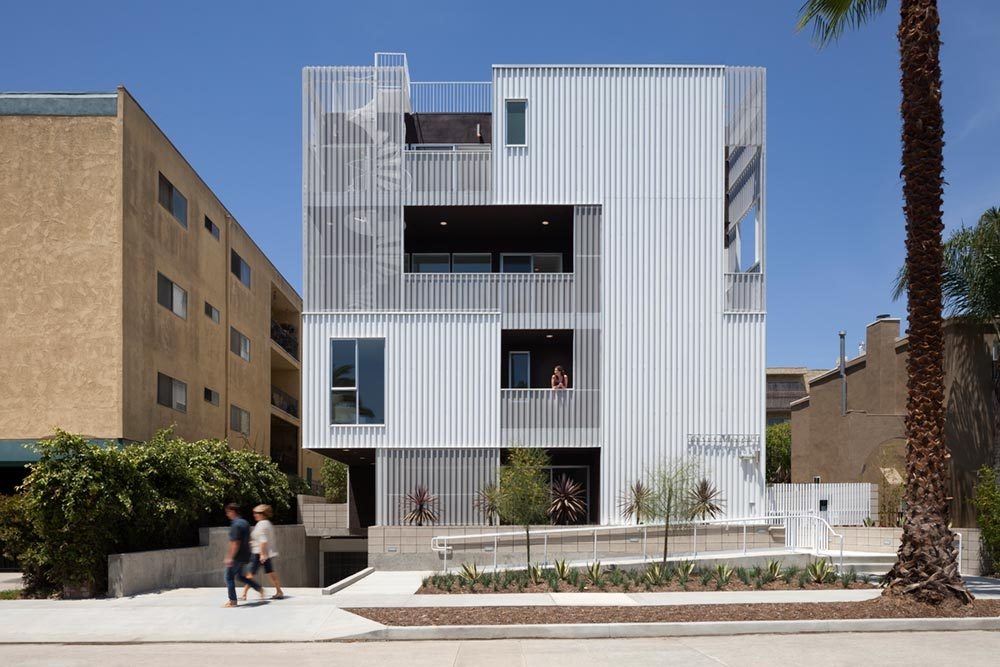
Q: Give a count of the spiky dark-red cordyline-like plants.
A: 5